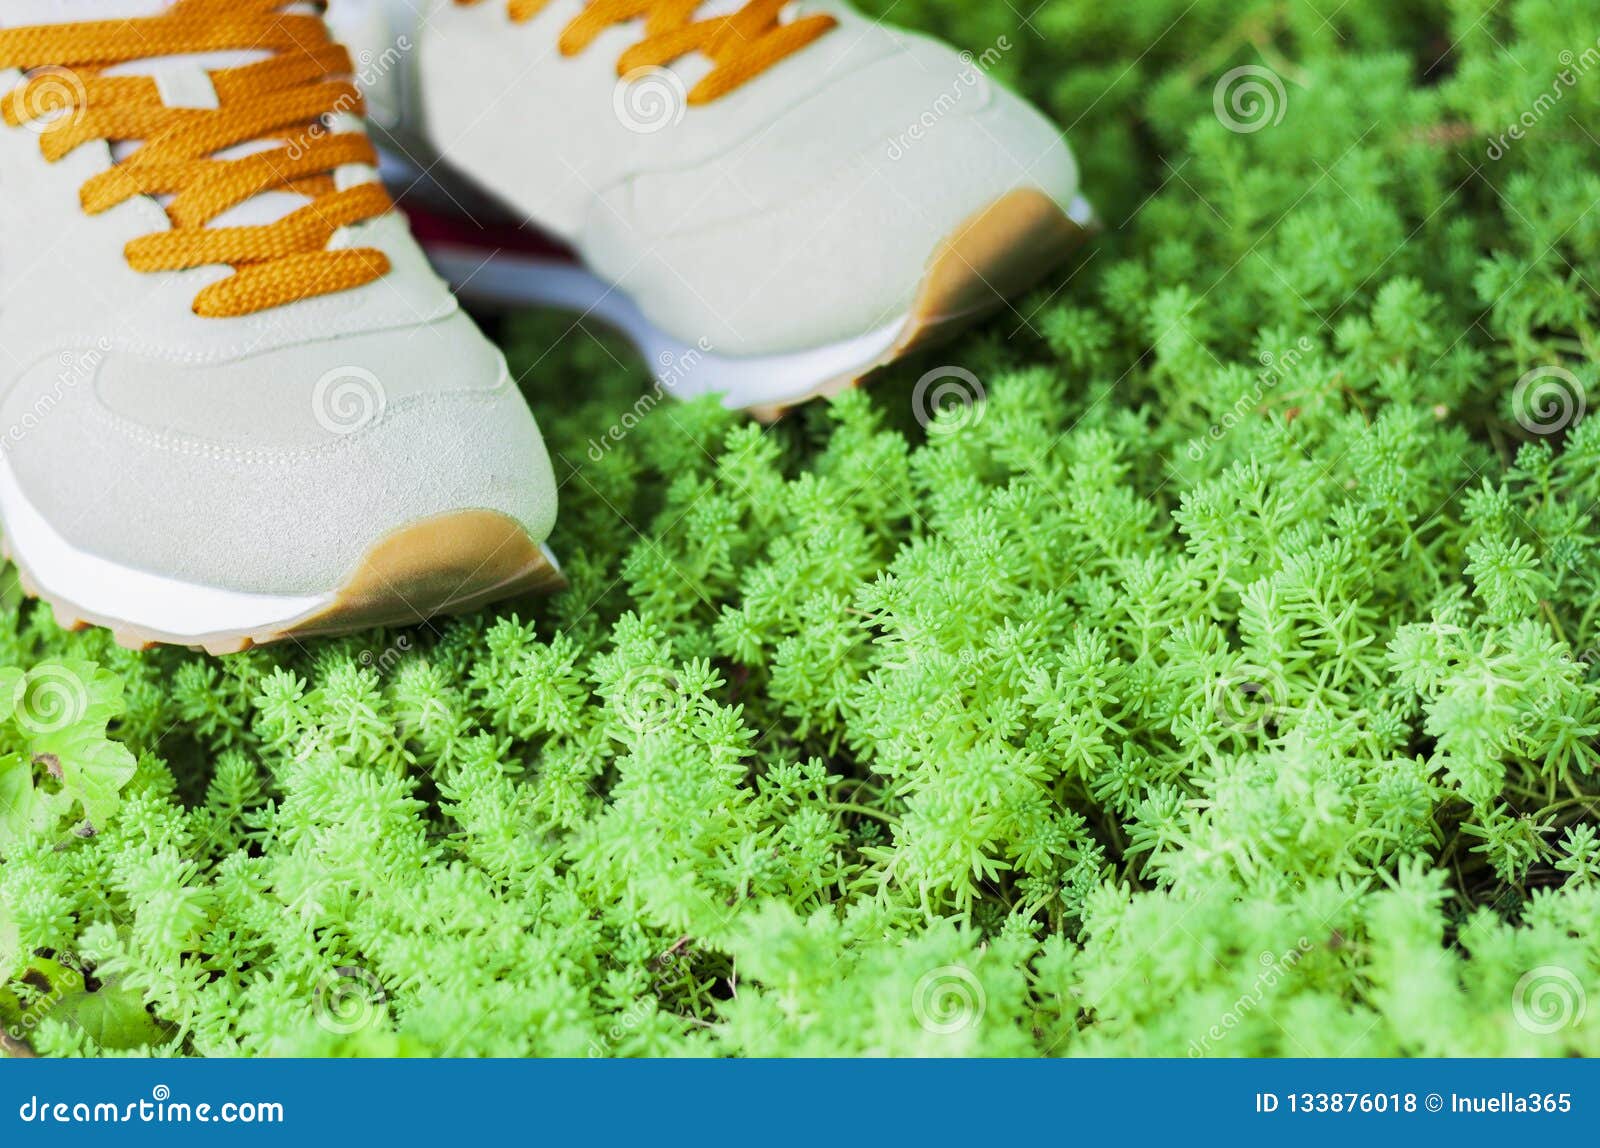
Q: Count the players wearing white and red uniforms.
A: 0